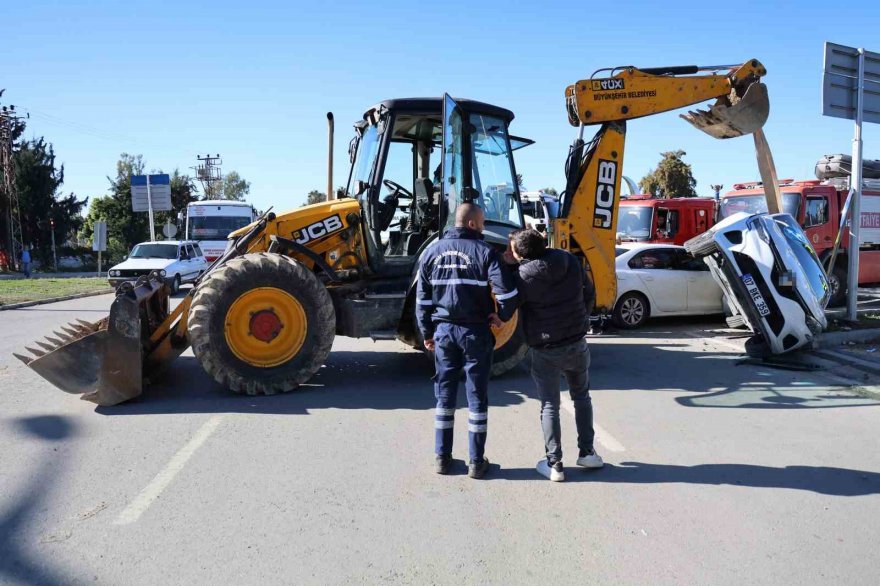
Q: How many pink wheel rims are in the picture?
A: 0